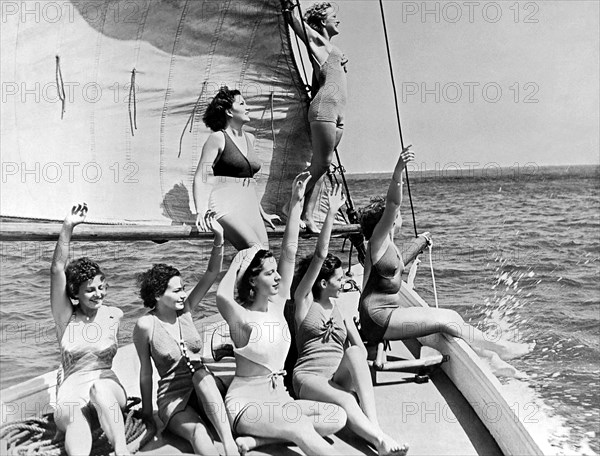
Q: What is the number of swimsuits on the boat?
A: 7